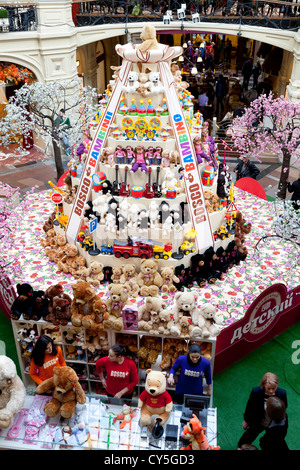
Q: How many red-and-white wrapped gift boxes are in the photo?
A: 0